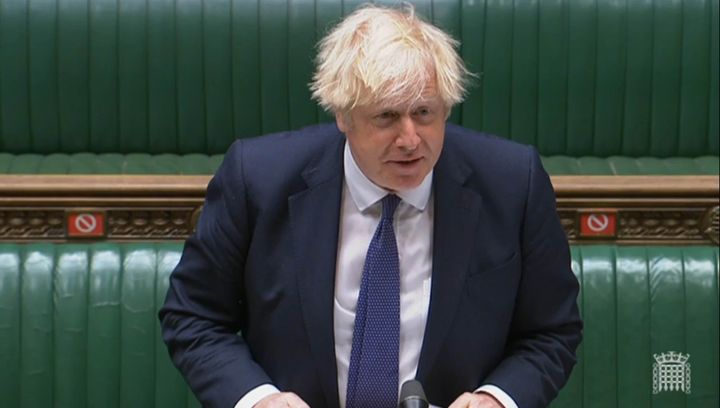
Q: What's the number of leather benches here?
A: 2